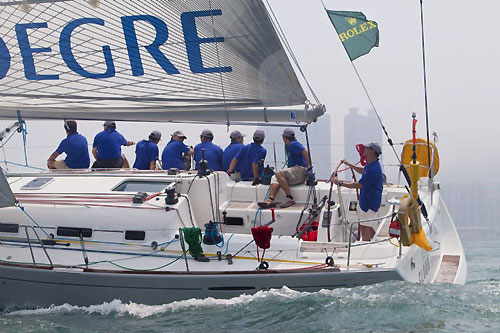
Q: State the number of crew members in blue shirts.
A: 9